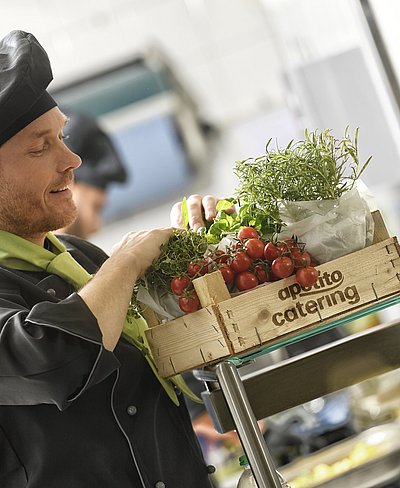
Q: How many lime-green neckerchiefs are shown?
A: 1